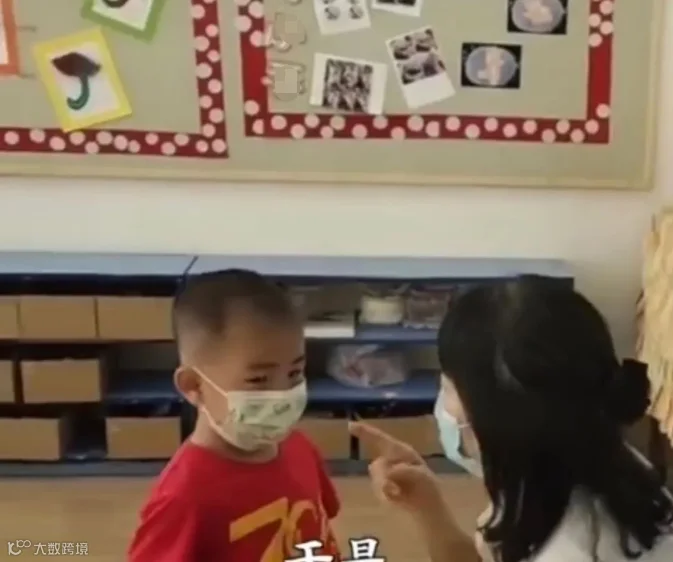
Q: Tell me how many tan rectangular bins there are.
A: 9